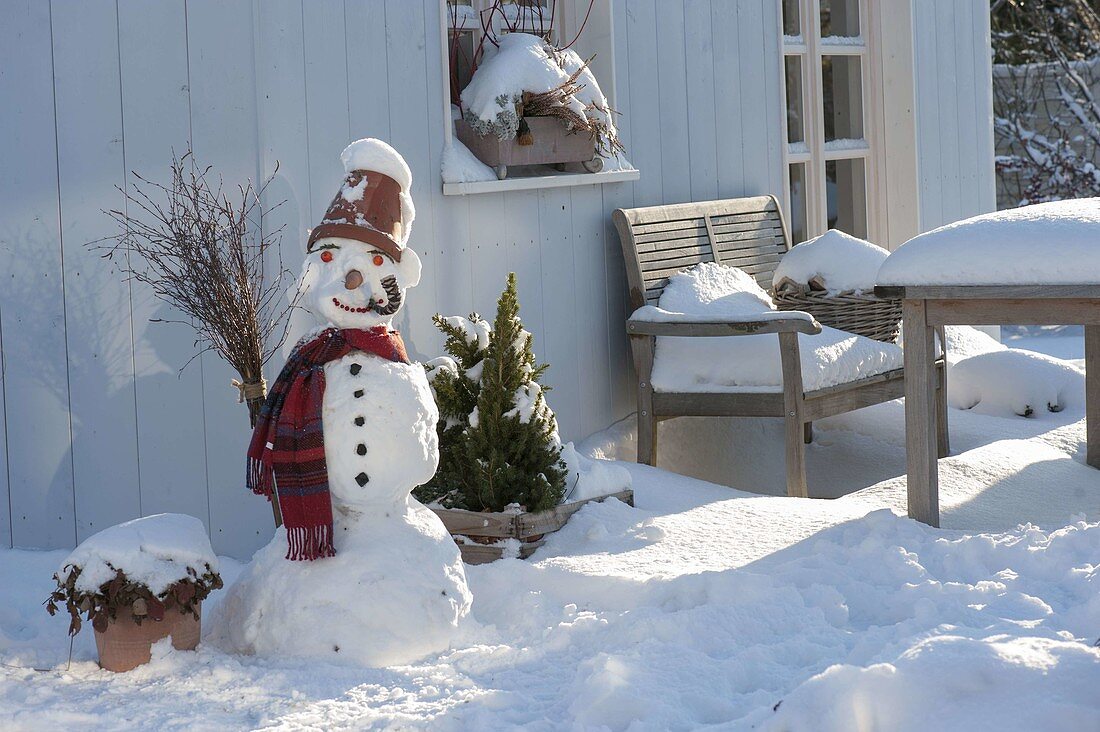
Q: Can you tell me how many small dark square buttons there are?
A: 5